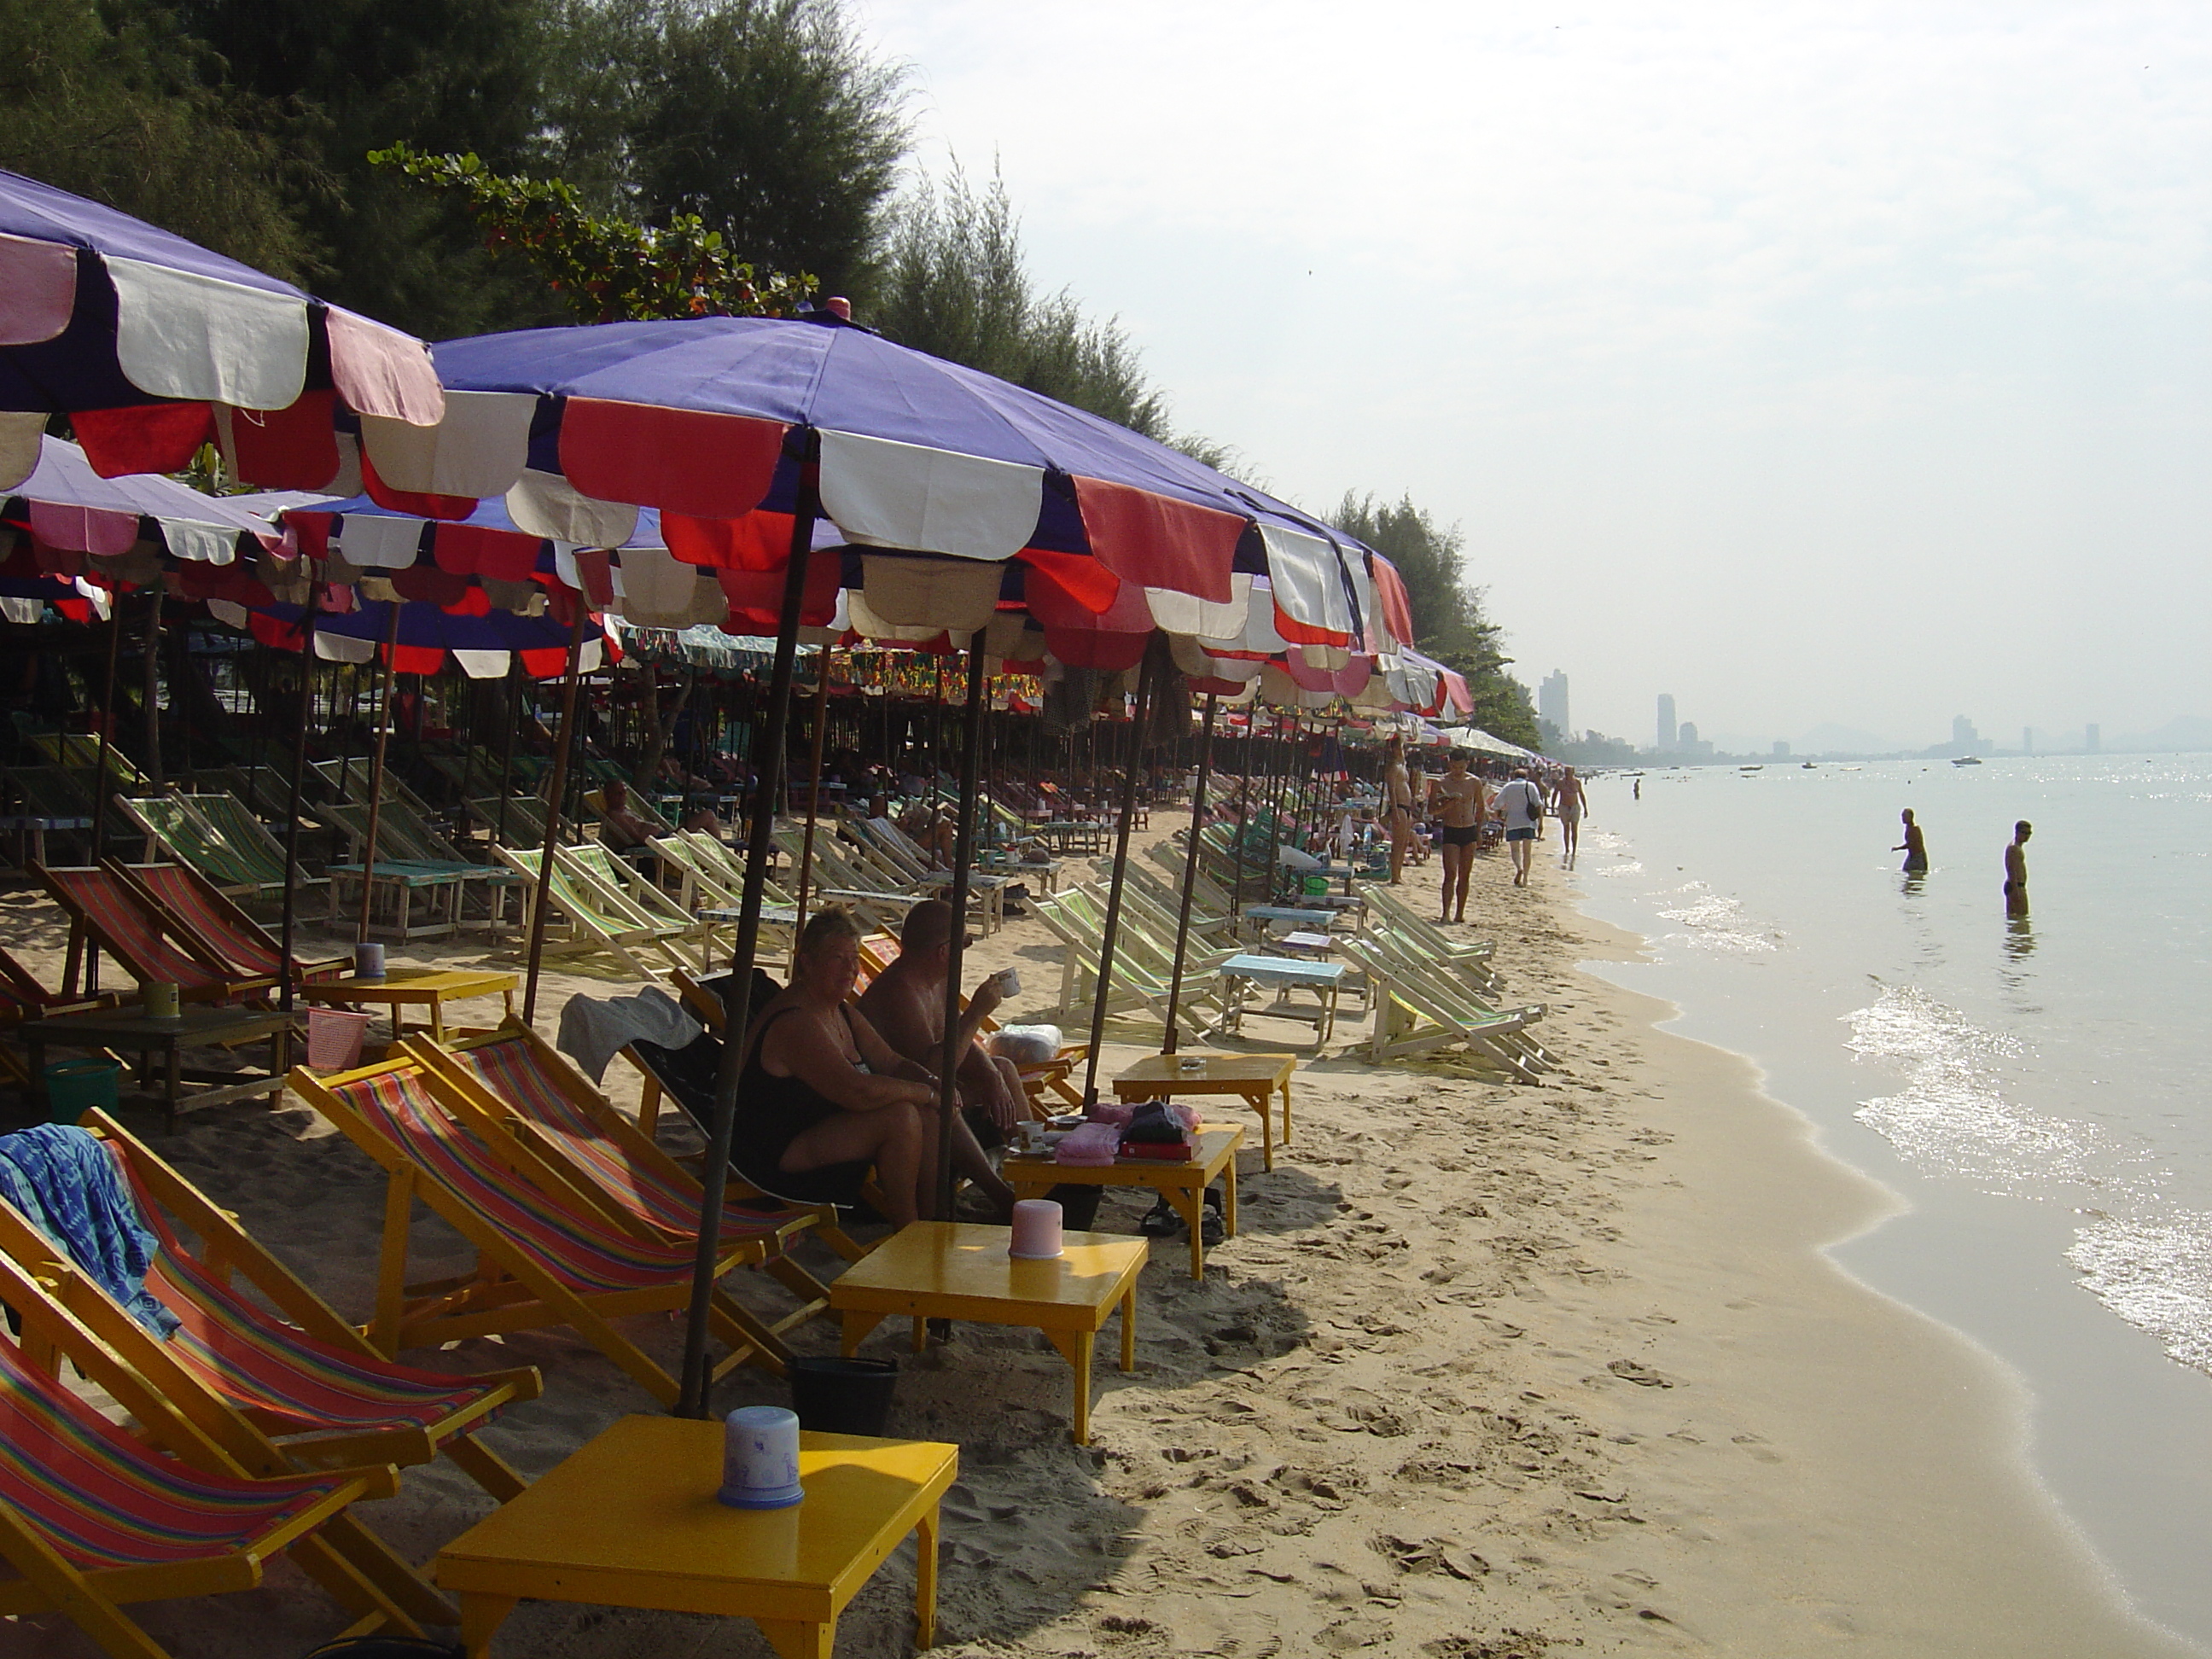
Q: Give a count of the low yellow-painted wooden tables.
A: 5